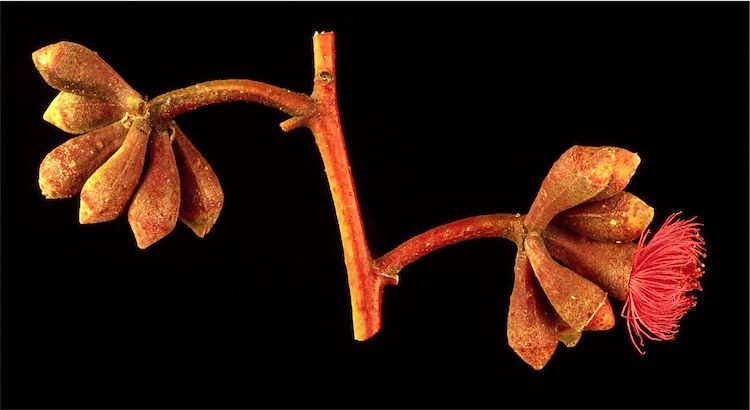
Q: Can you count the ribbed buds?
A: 12